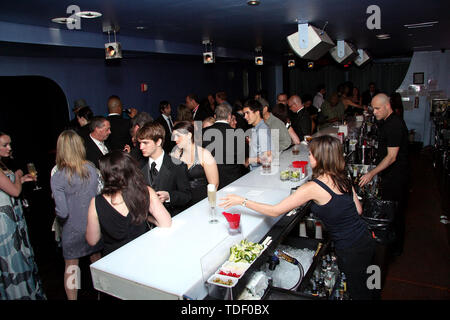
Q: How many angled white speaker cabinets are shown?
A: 3